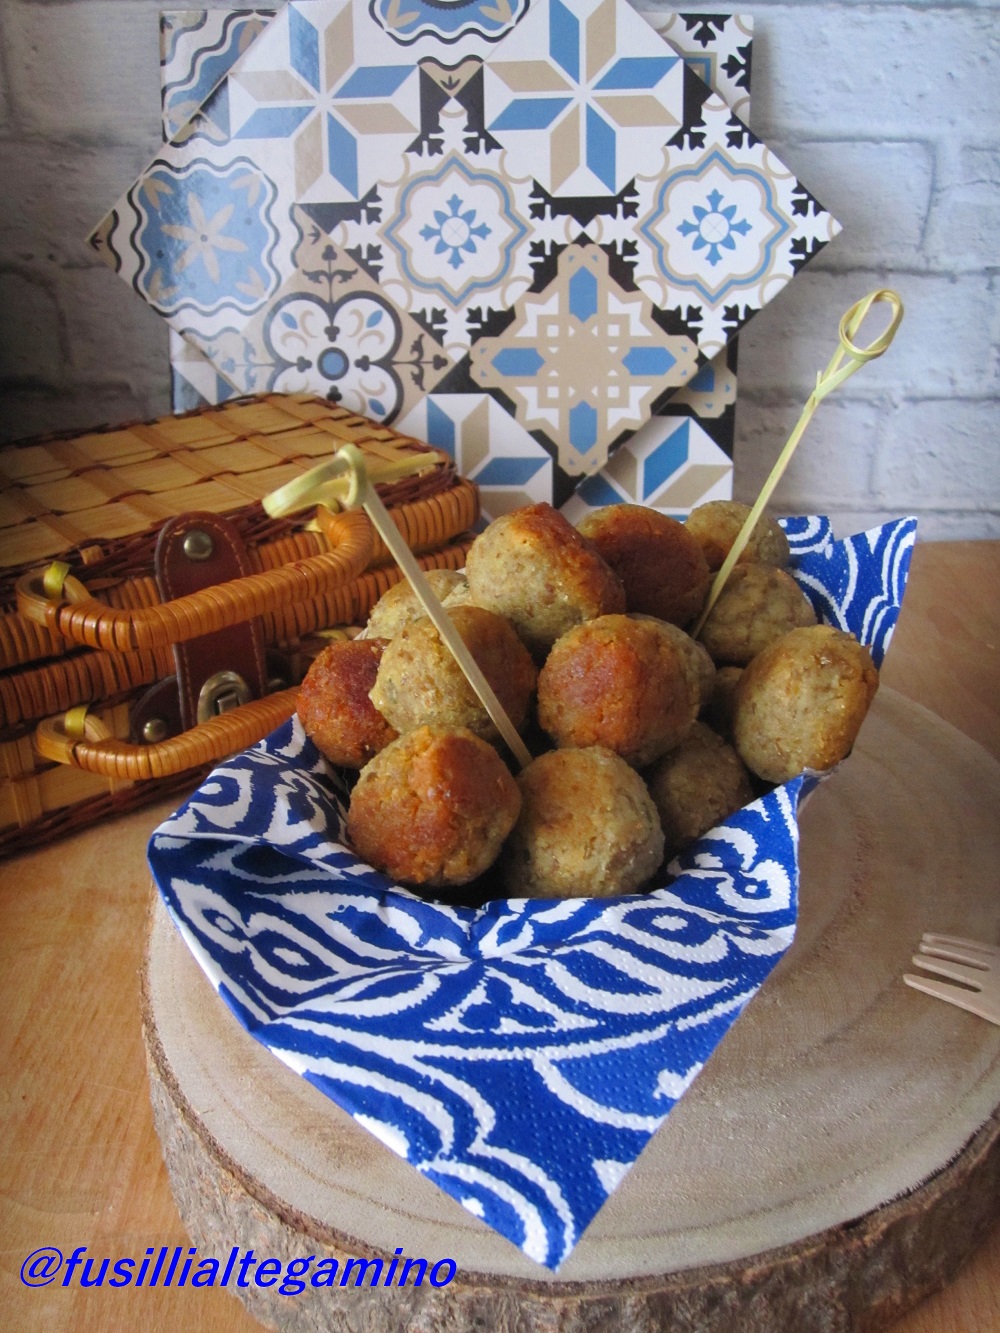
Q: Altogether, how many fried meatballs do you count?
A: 14